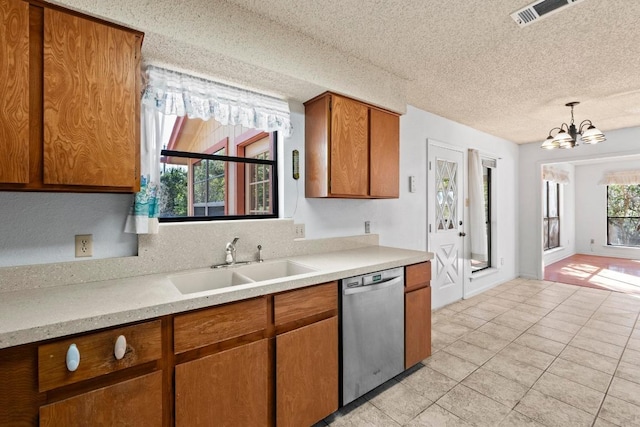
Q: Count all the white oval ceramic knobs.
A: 2